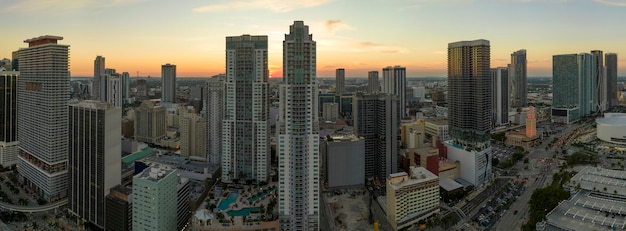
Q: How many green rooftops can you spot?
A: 1